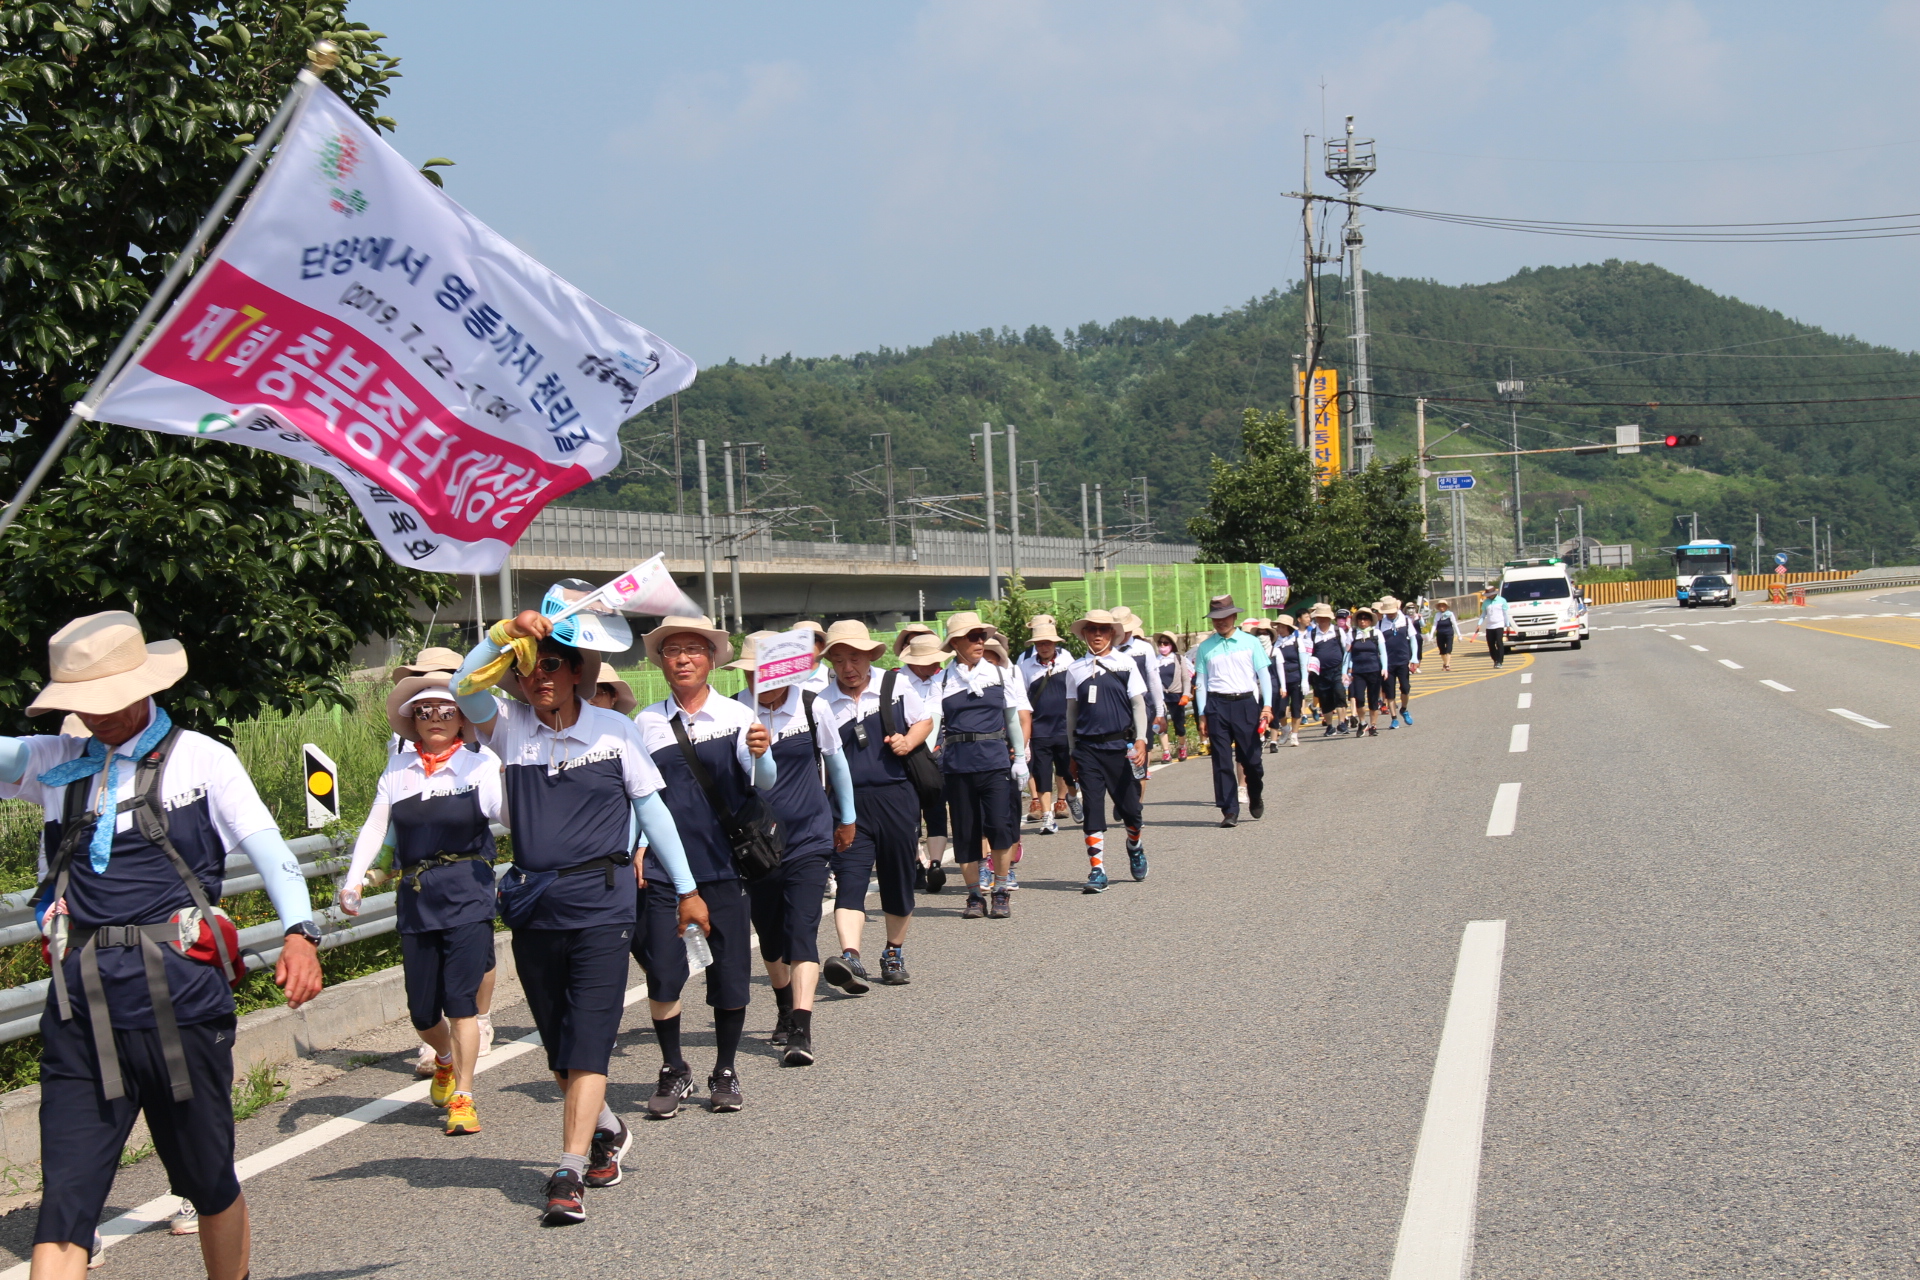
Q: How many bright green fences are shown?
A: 1